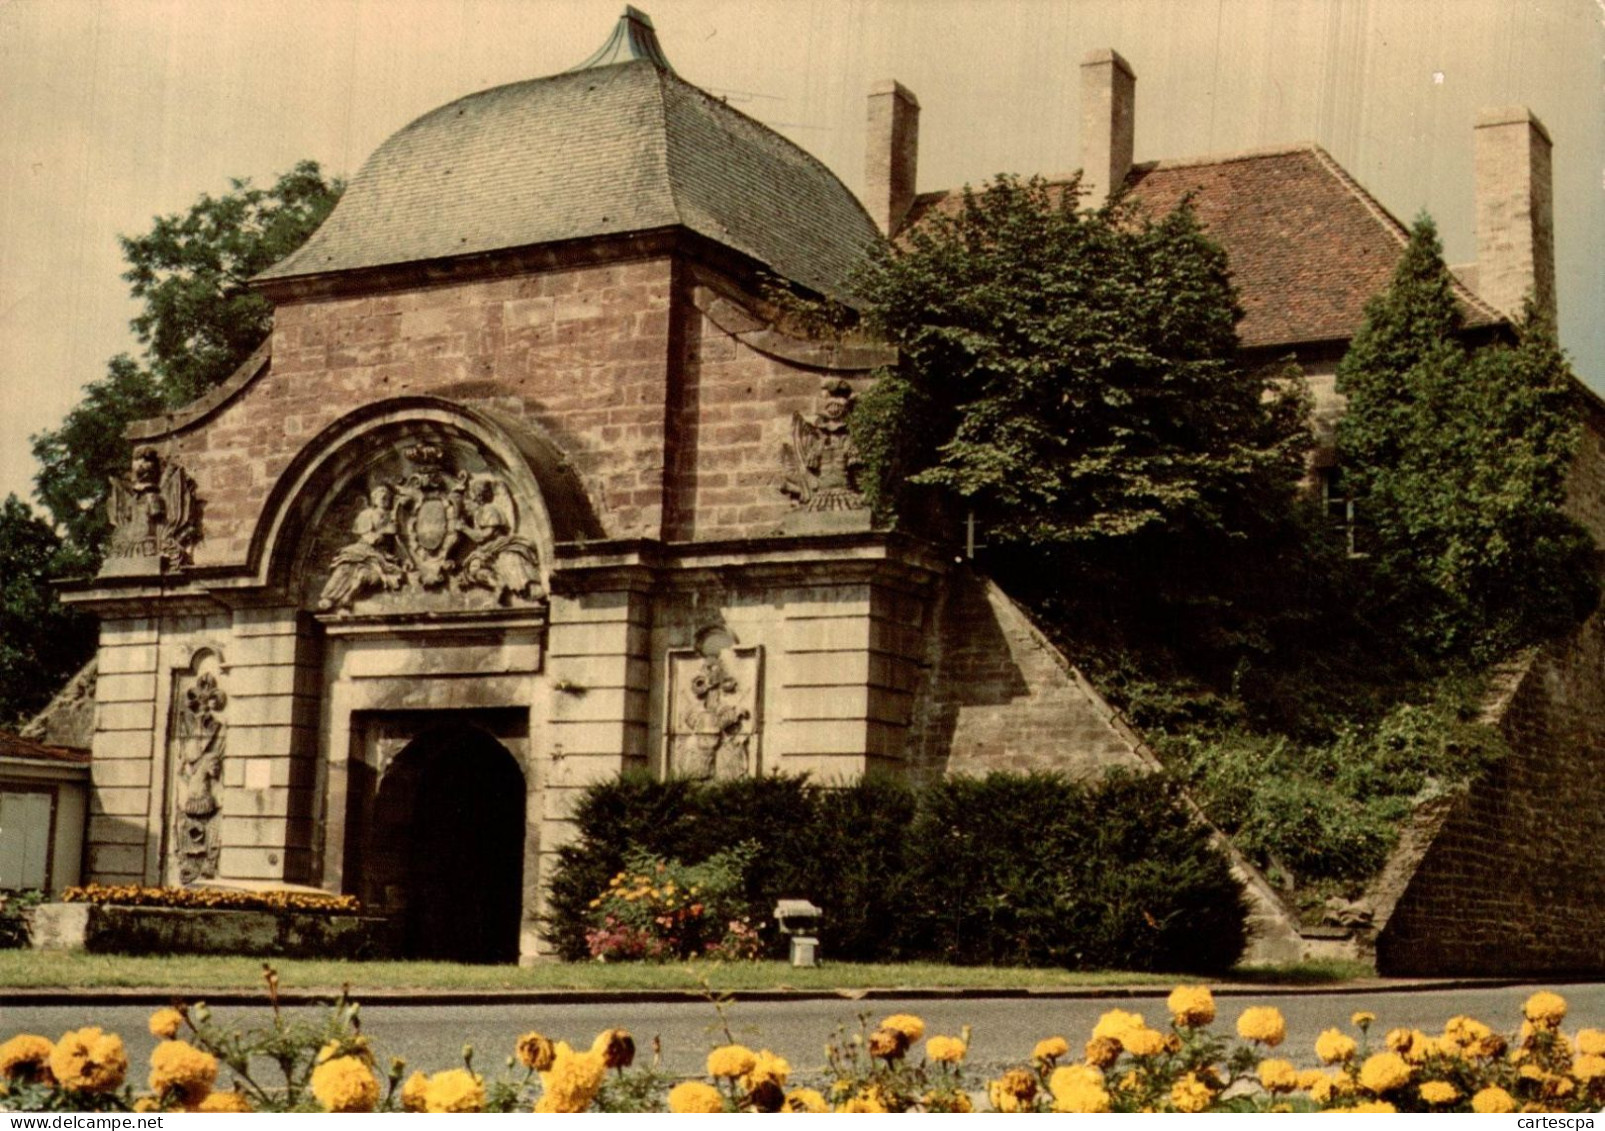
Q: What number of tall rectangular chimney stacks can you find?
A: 3